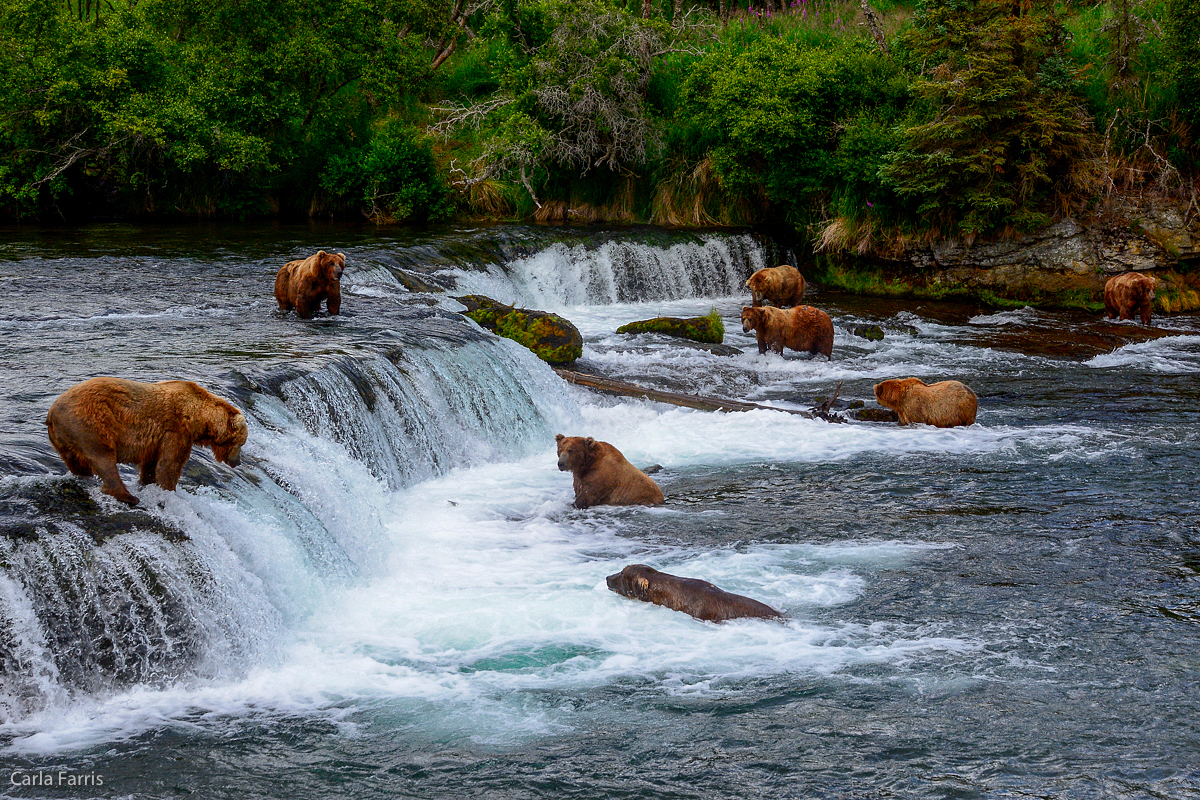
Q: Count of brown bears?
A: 8